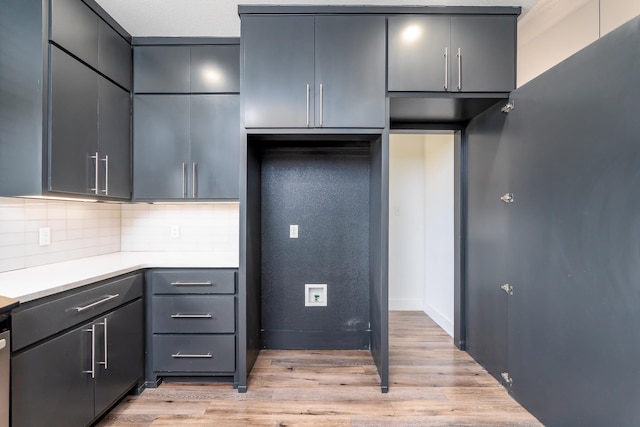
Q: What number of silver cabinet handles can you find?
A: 14